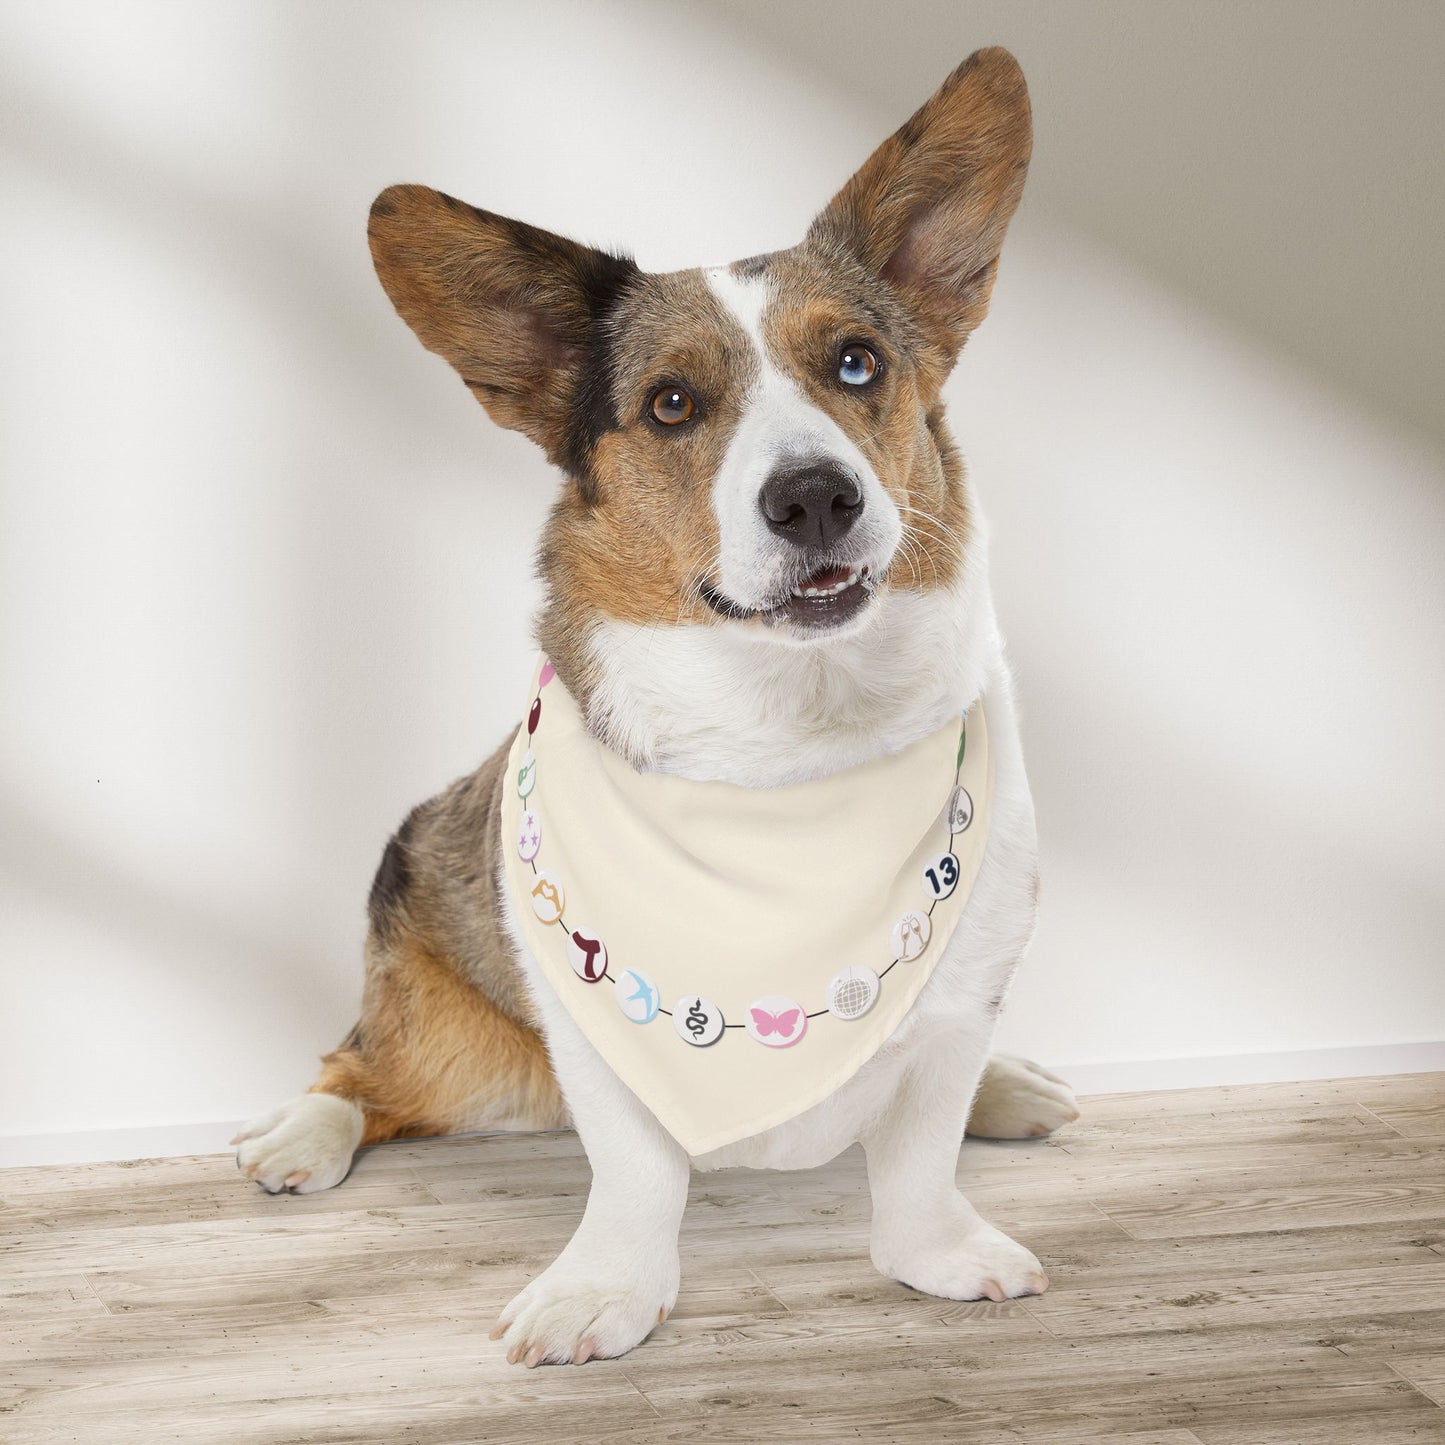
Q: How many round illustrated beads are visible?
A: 11